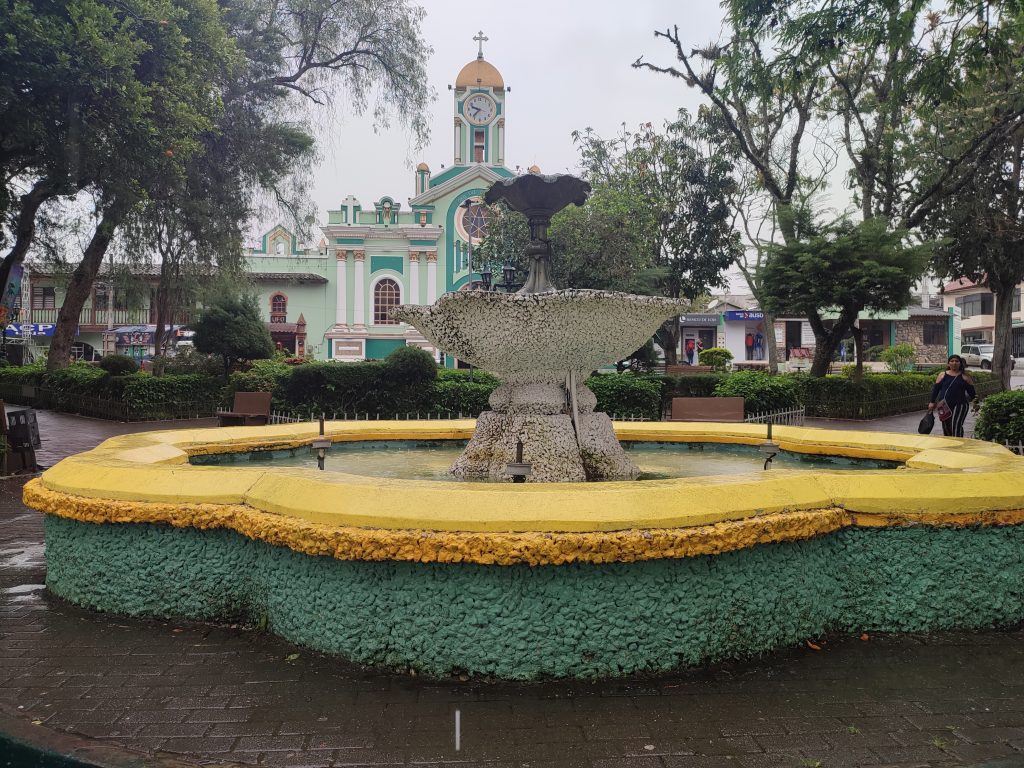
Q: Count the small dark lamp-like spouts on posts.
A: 3